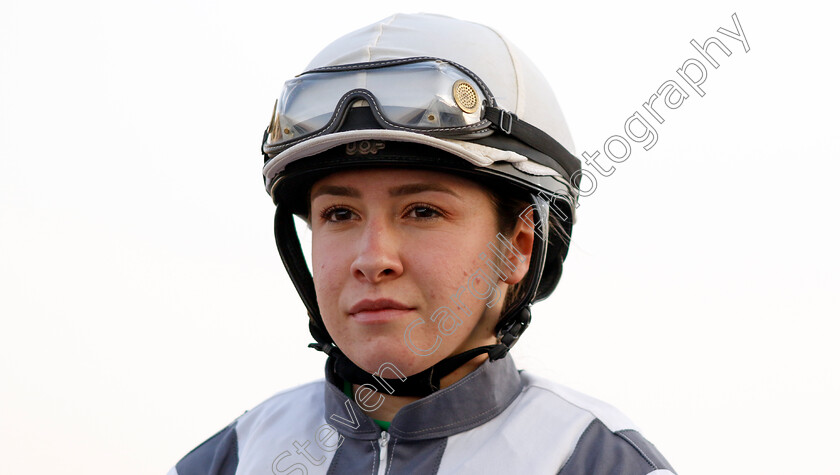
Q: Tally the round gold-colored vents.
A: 1